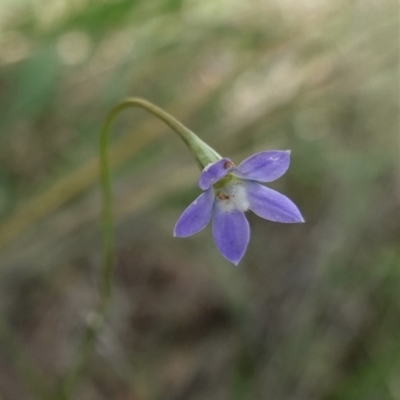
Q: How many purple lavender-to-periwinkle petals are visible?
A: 5